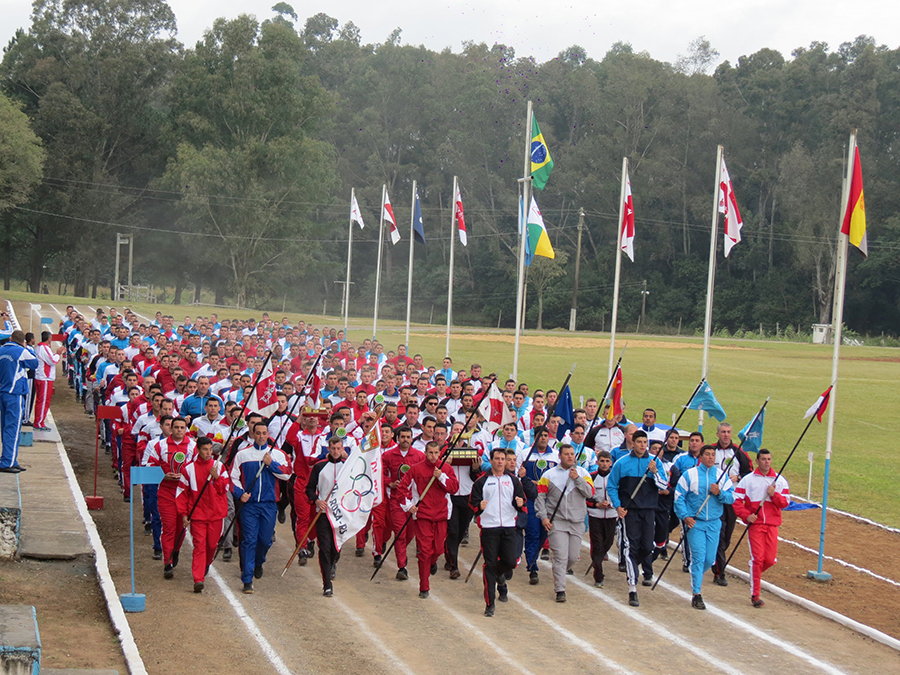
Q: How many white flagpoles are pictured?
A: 8